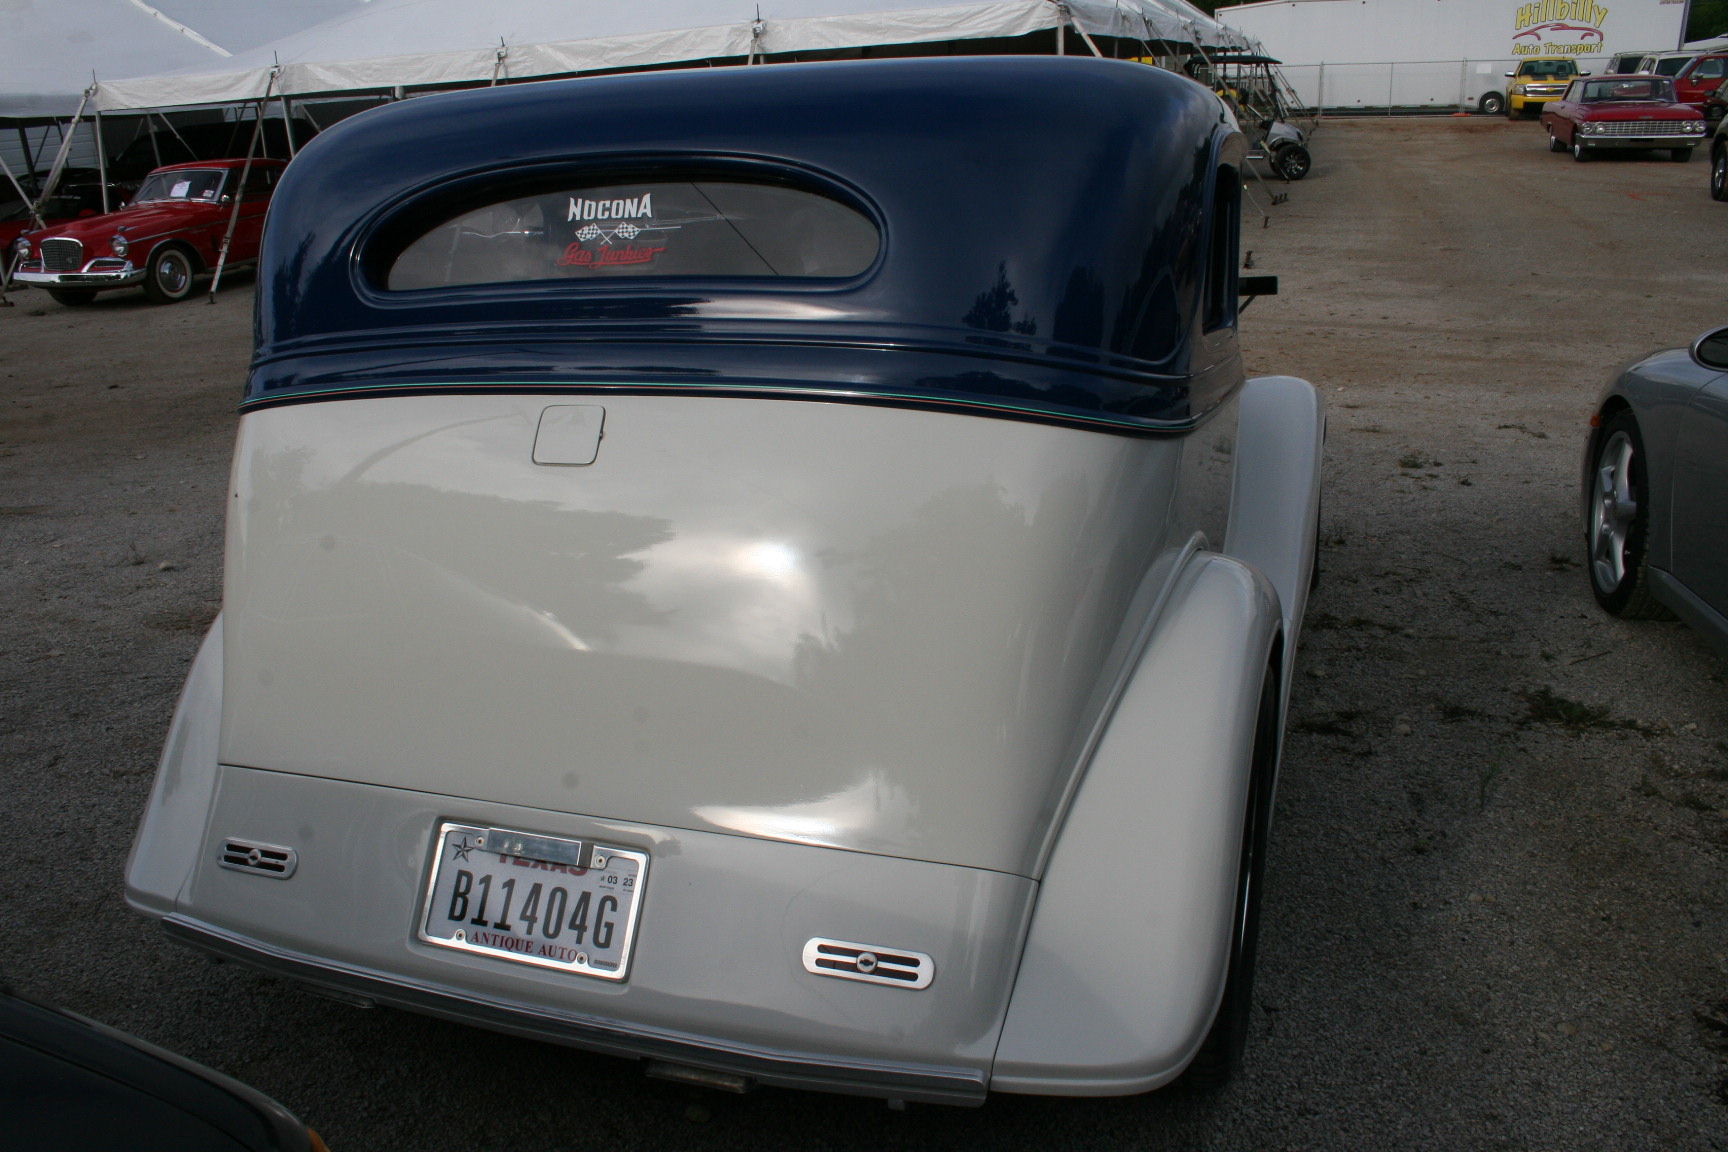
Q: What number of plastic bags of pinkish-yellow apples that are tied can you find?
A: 0